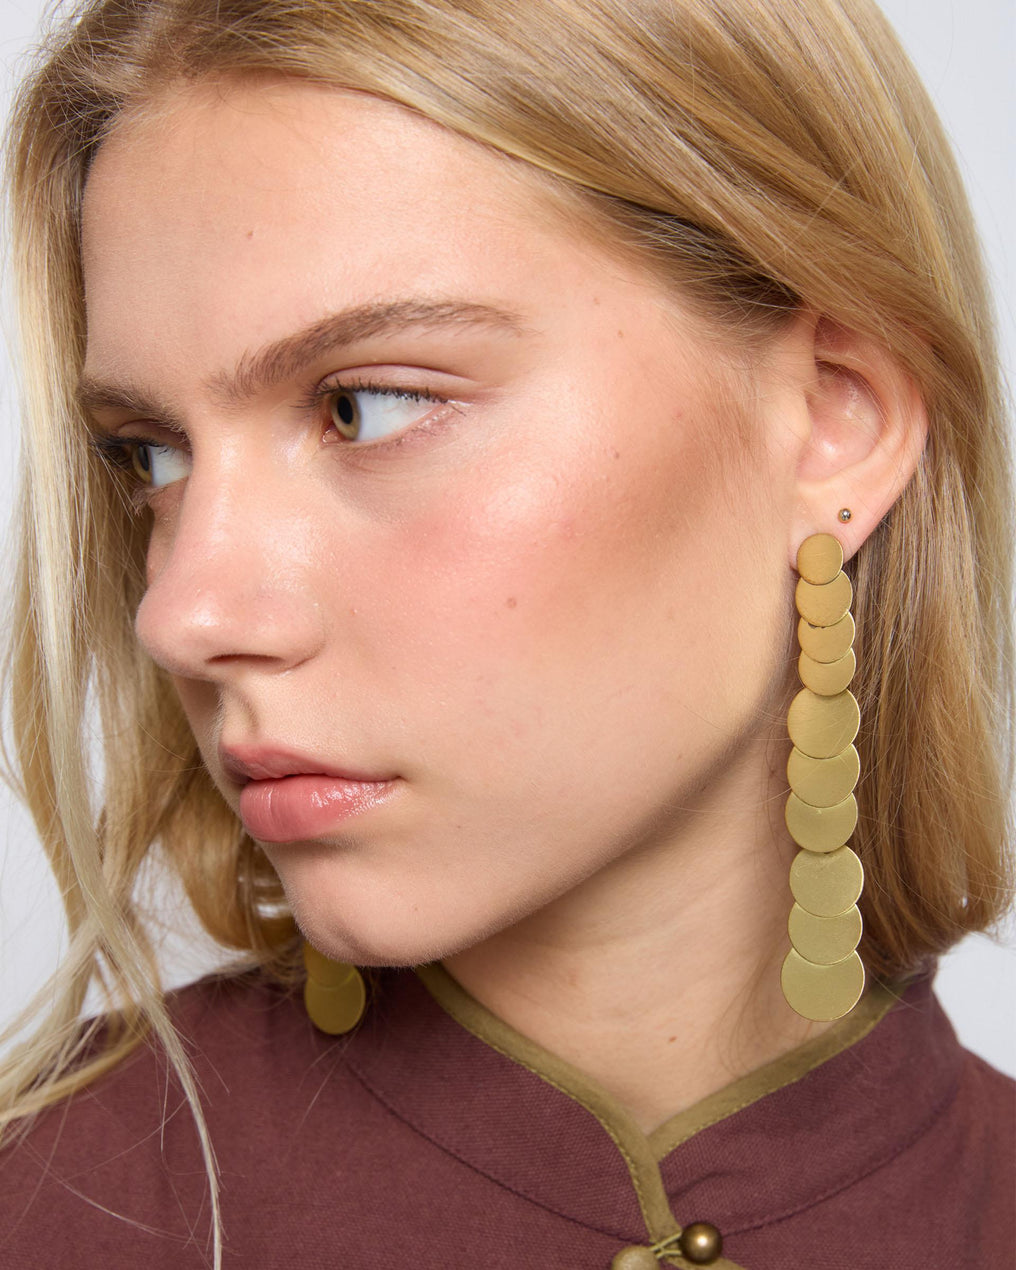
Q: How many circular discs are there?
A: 12